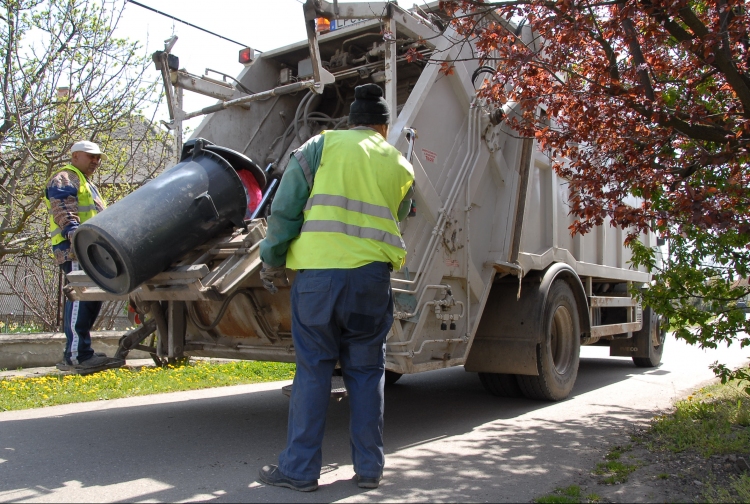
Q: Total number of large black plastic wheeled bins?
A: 1